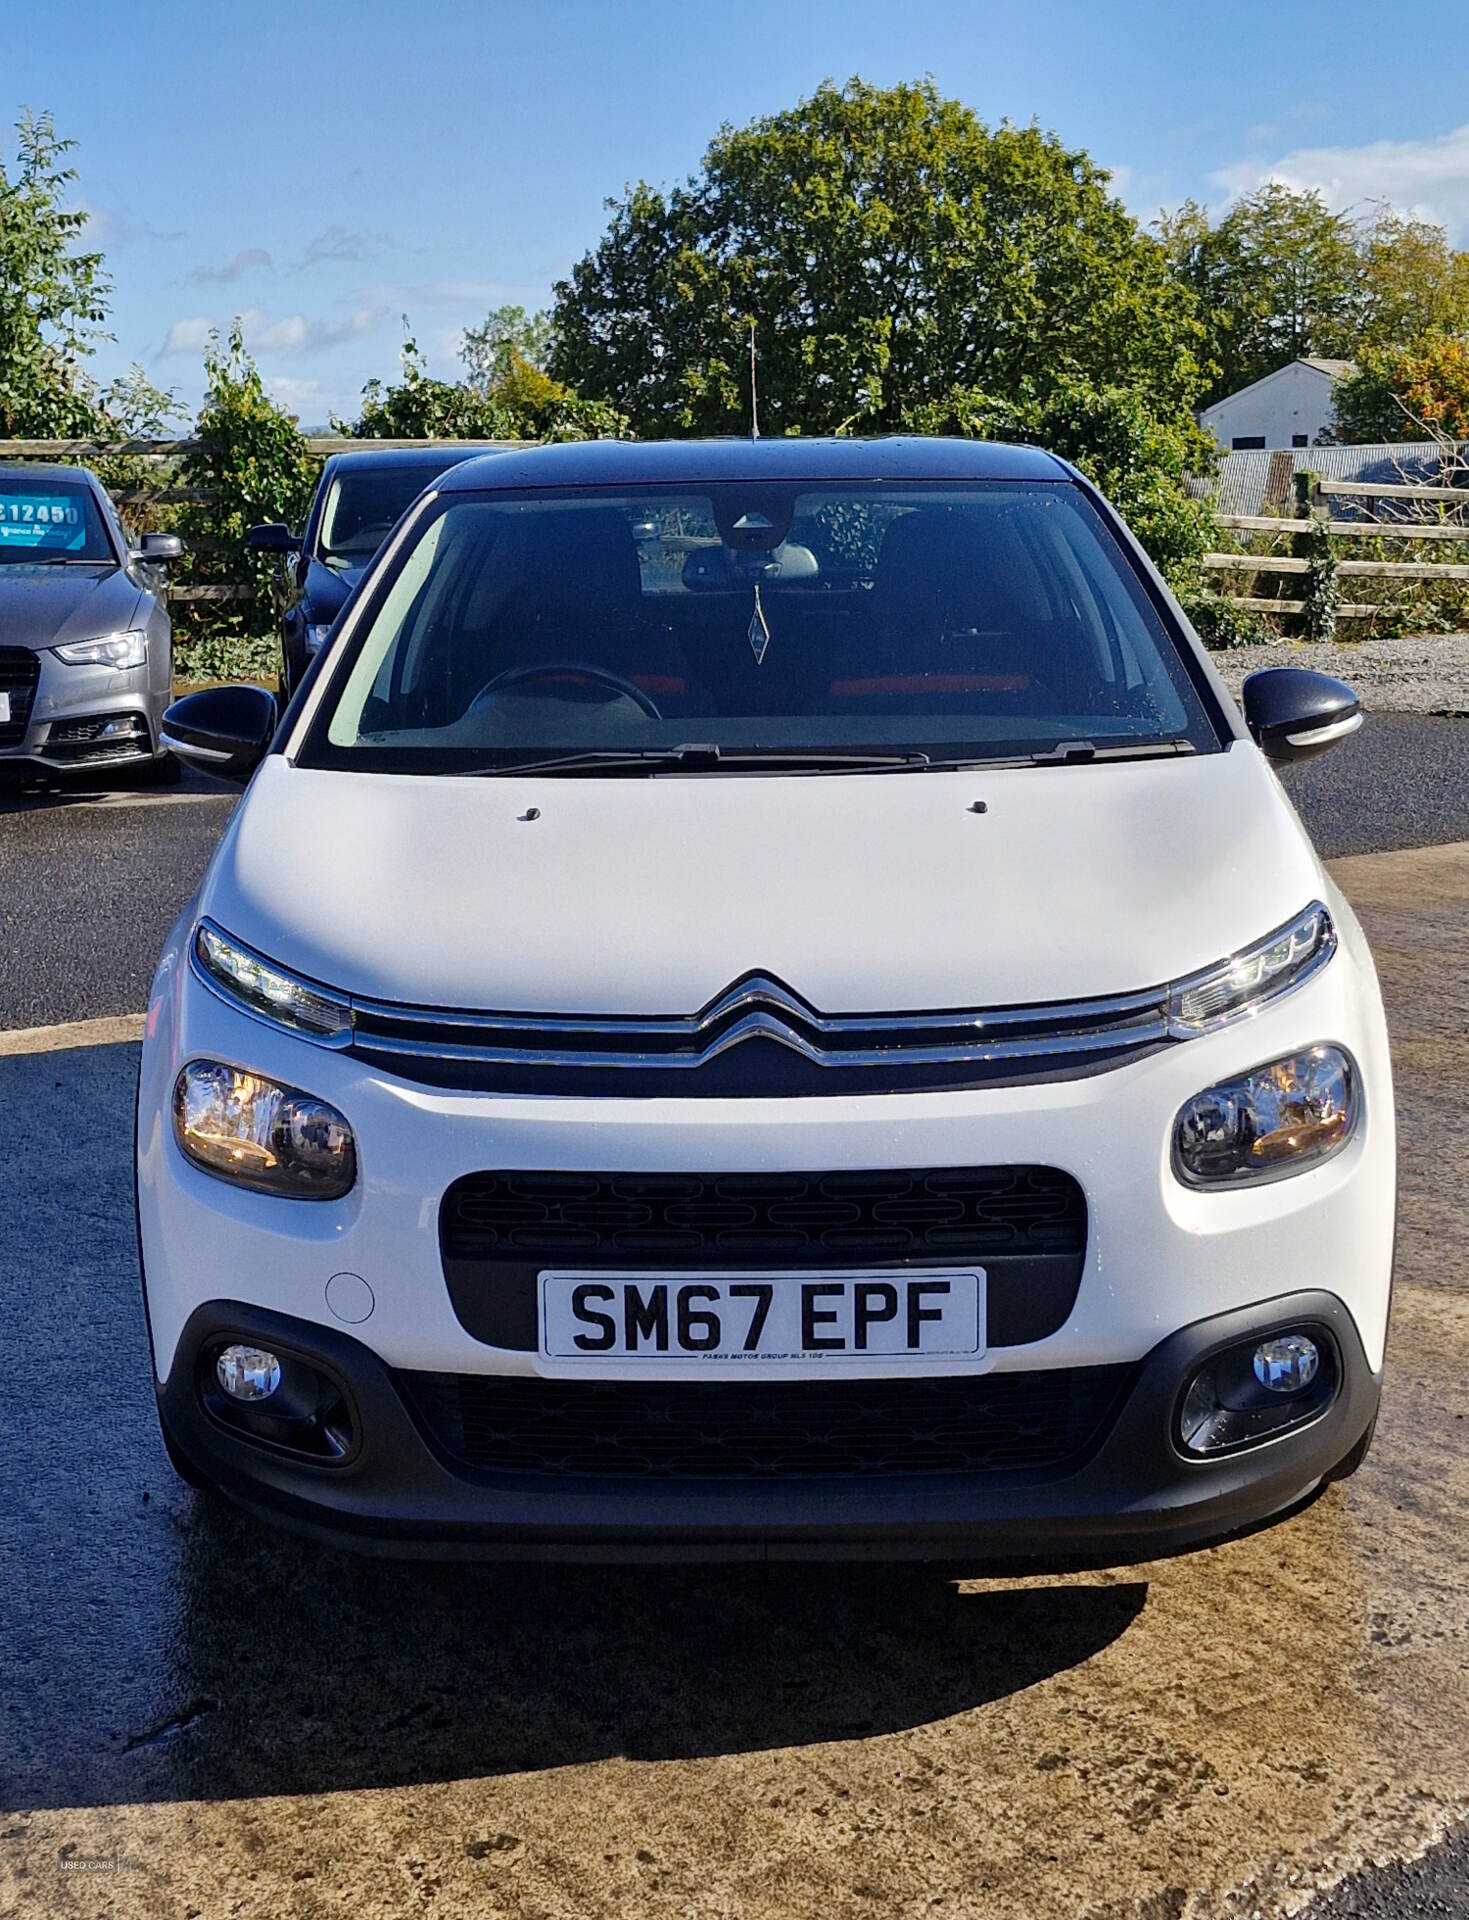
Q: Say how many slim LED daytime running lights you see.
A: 2